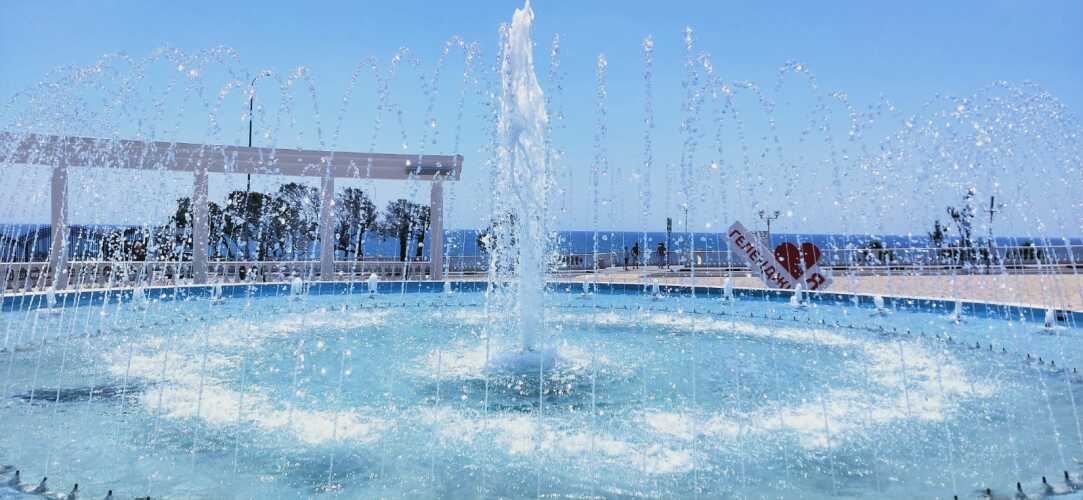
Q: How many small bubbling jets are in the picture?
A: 13